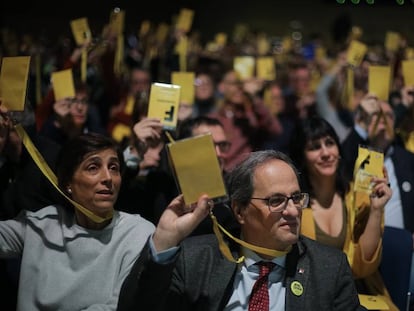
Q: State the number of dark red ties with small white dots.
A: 1